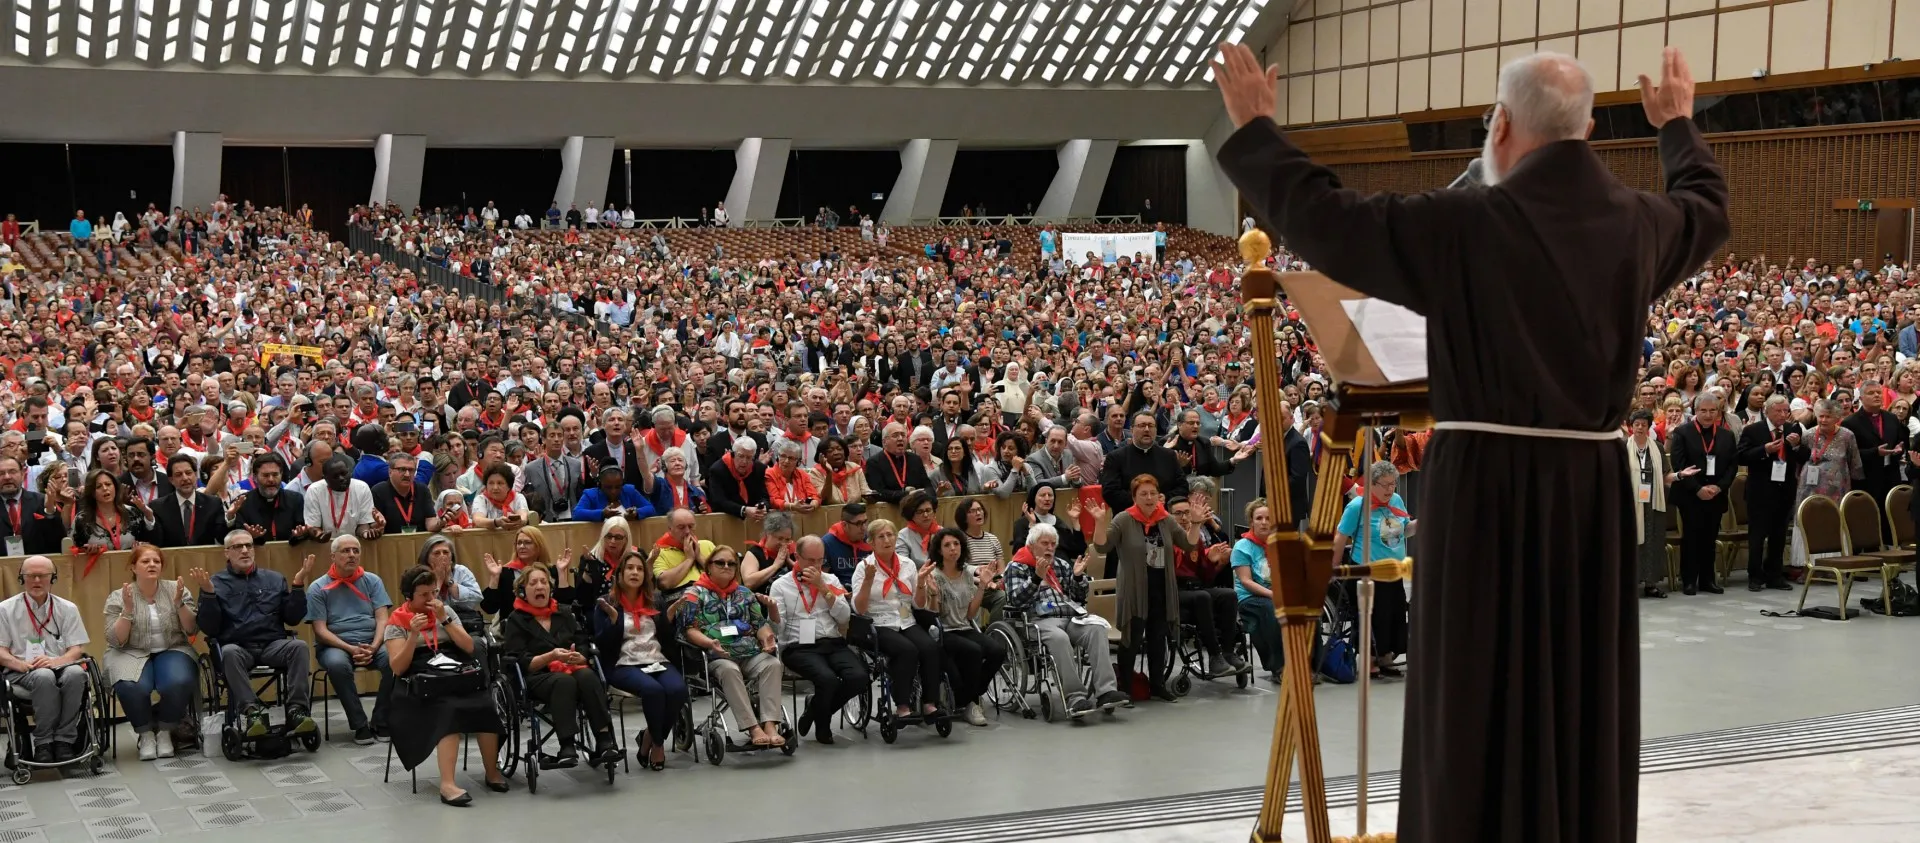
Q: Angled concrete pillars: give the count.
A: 6